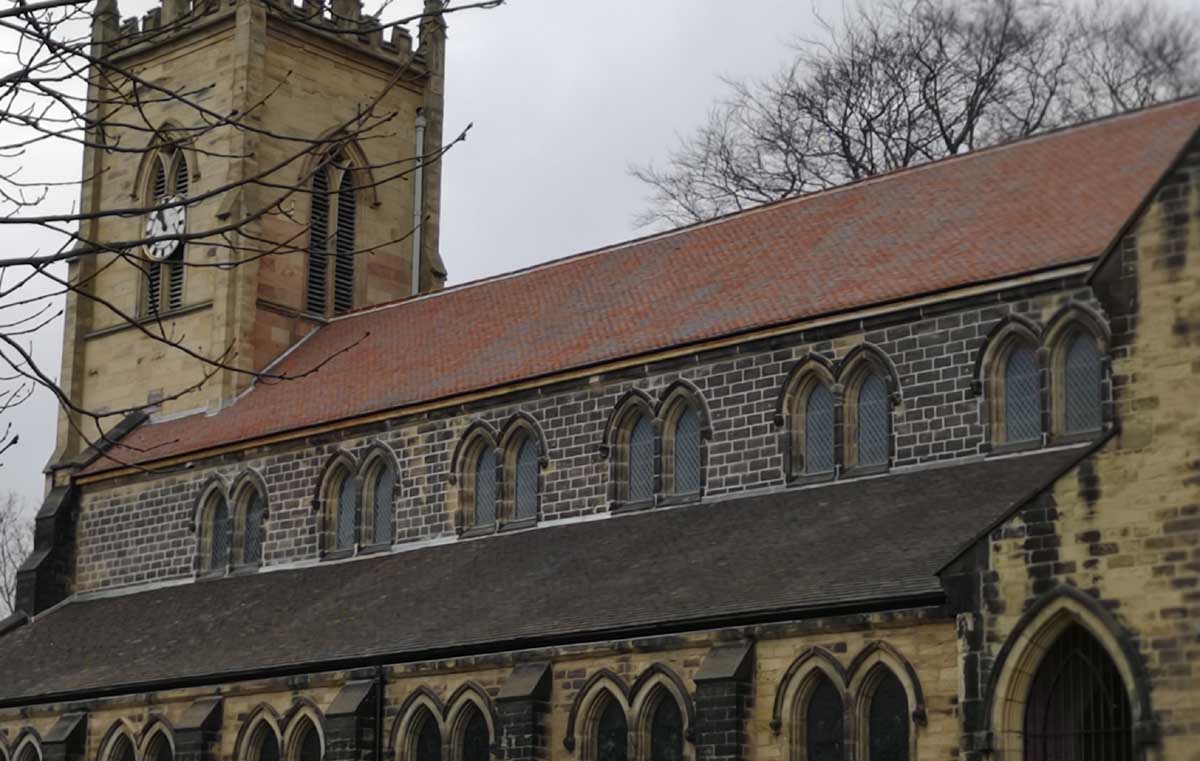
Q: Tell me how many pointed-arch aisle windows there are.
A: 12